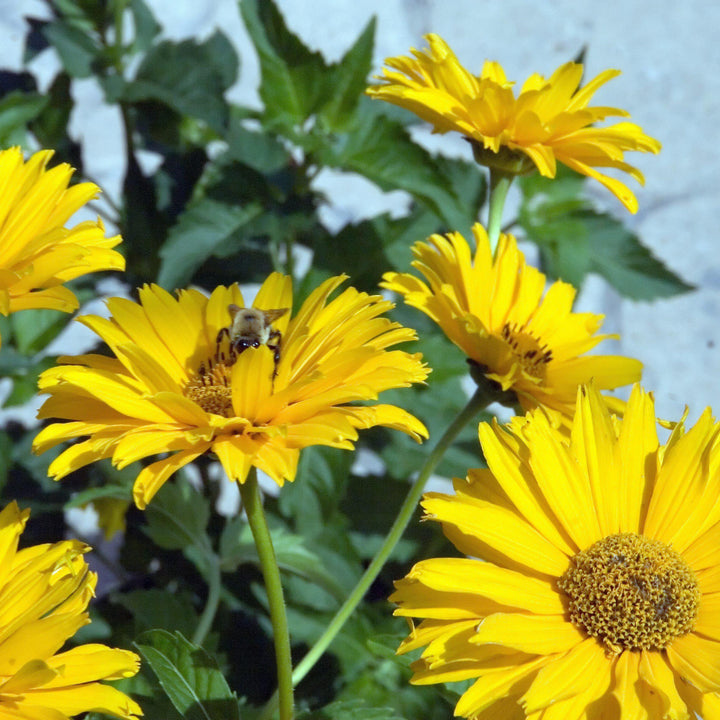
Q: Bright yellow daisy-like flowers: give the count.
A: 6